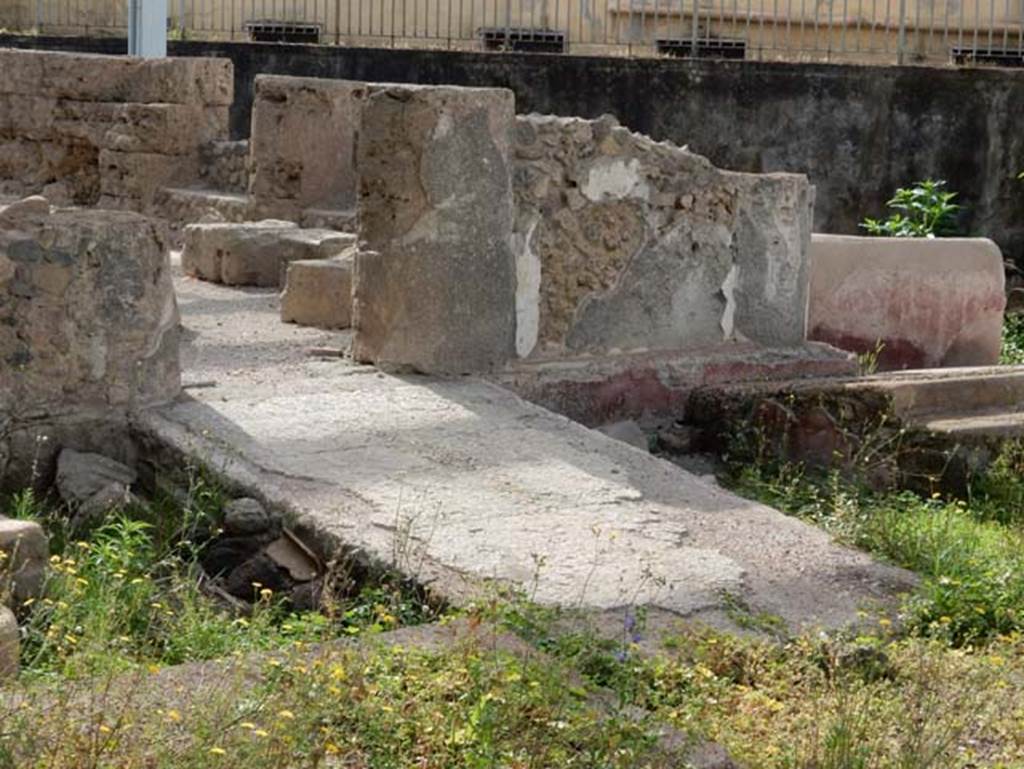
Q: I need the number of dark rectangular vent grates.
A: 4